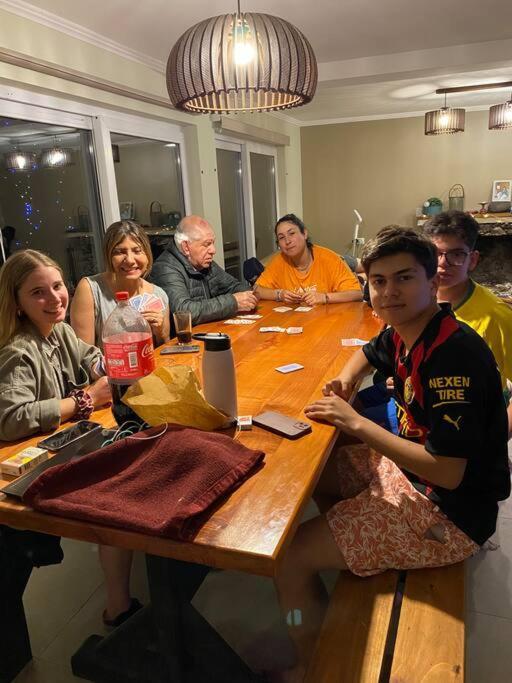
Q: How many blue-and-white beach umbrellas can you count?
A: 0